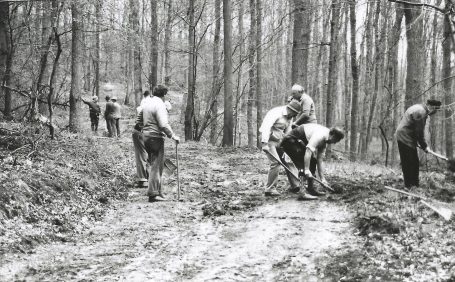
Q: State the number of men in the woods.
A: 9